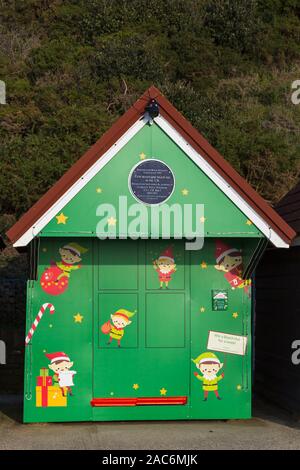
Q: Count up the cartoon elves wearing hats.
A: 6